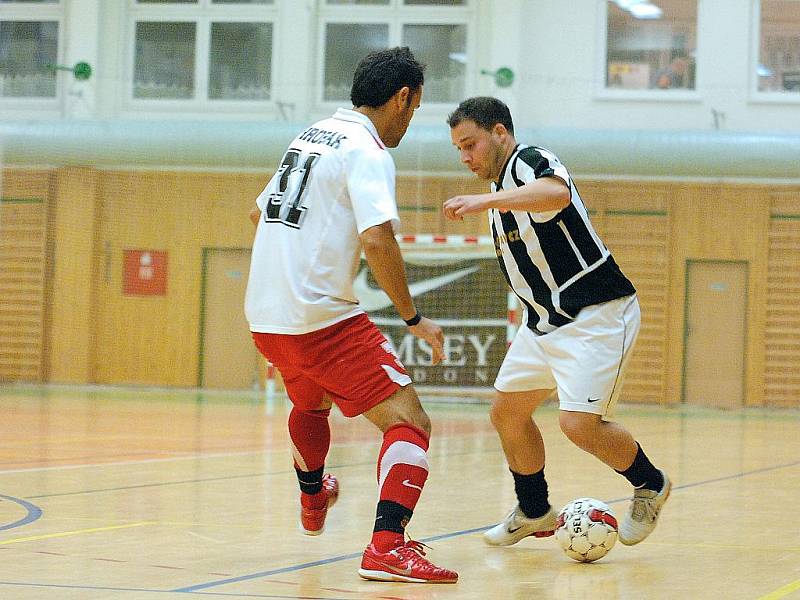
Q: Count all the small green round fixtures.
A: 2